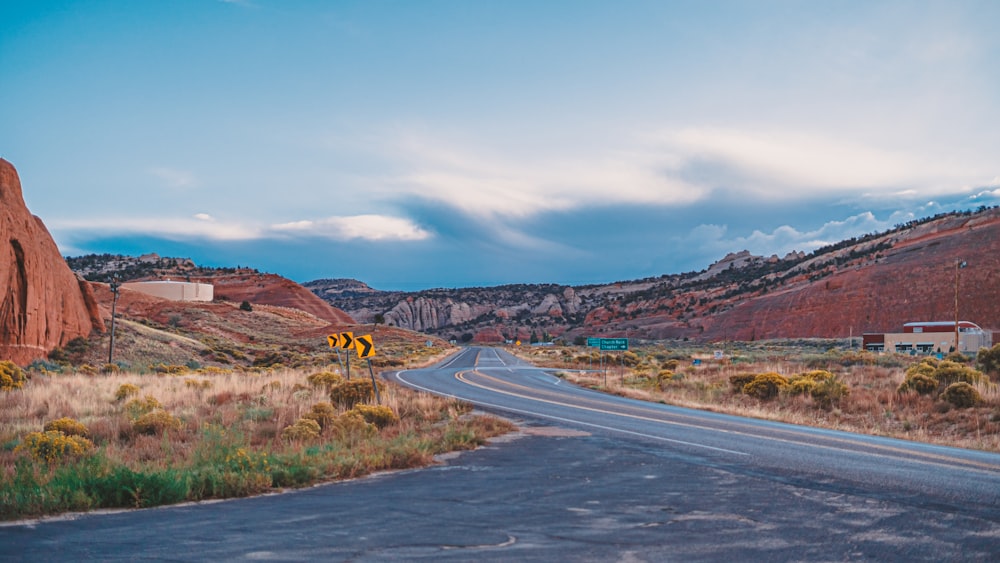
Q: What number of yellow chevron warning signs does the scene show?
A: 3